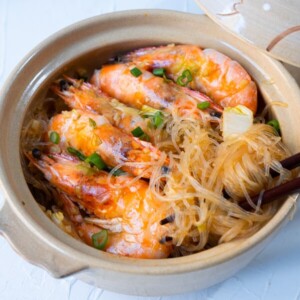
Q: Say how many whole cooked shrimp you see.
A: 5